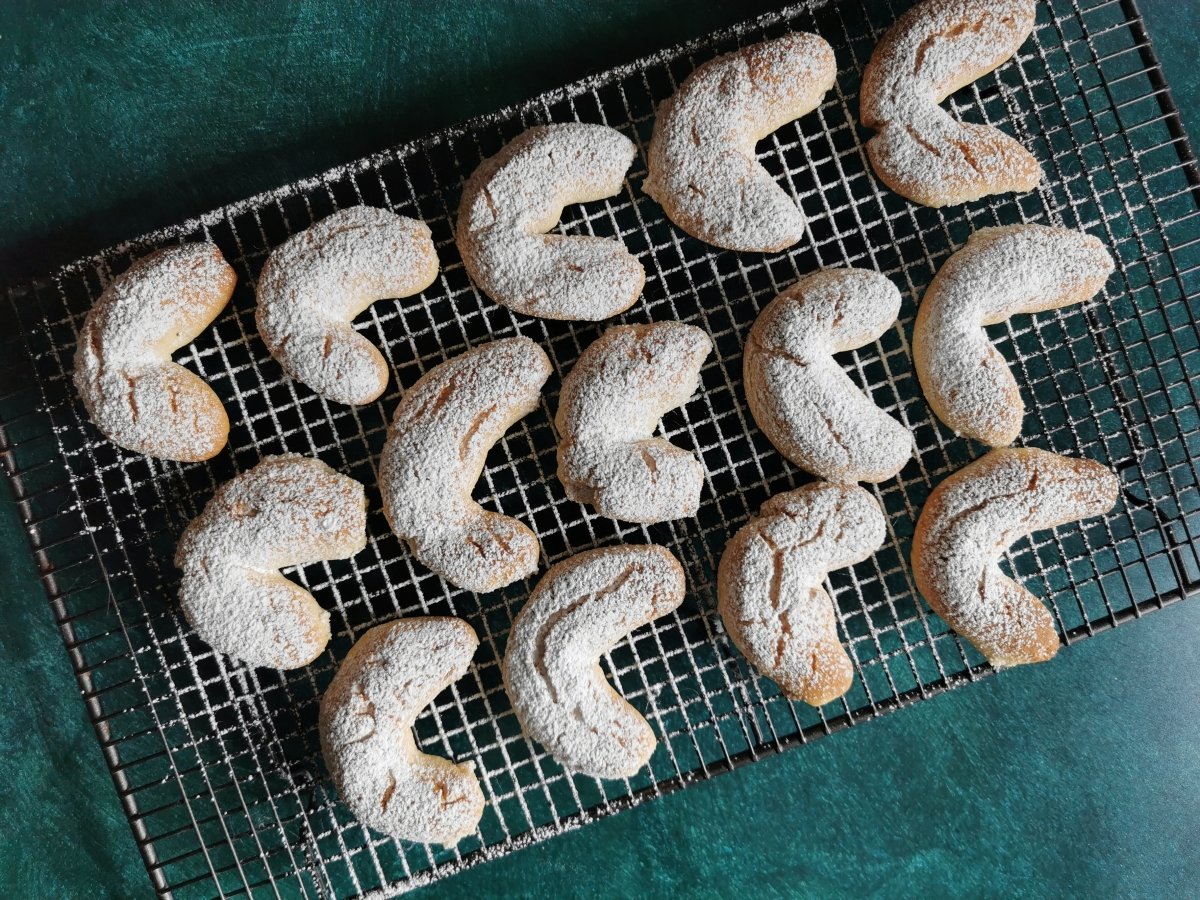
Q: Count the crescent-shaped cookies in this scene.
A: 14